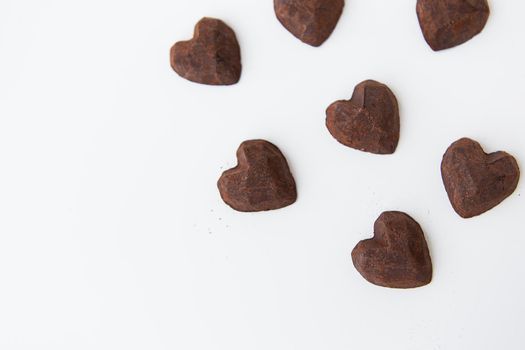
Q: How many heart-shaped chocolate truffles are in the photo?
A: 7